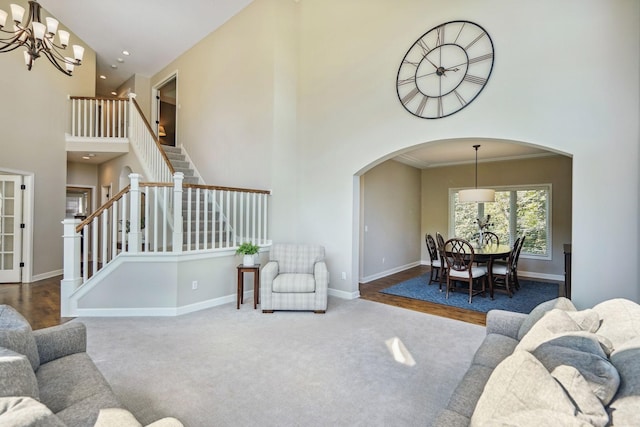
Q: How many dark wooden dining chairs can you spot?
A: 6